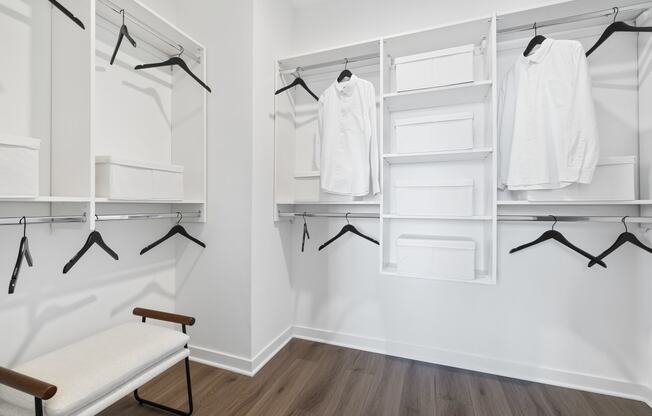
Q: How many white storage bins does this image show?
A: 8